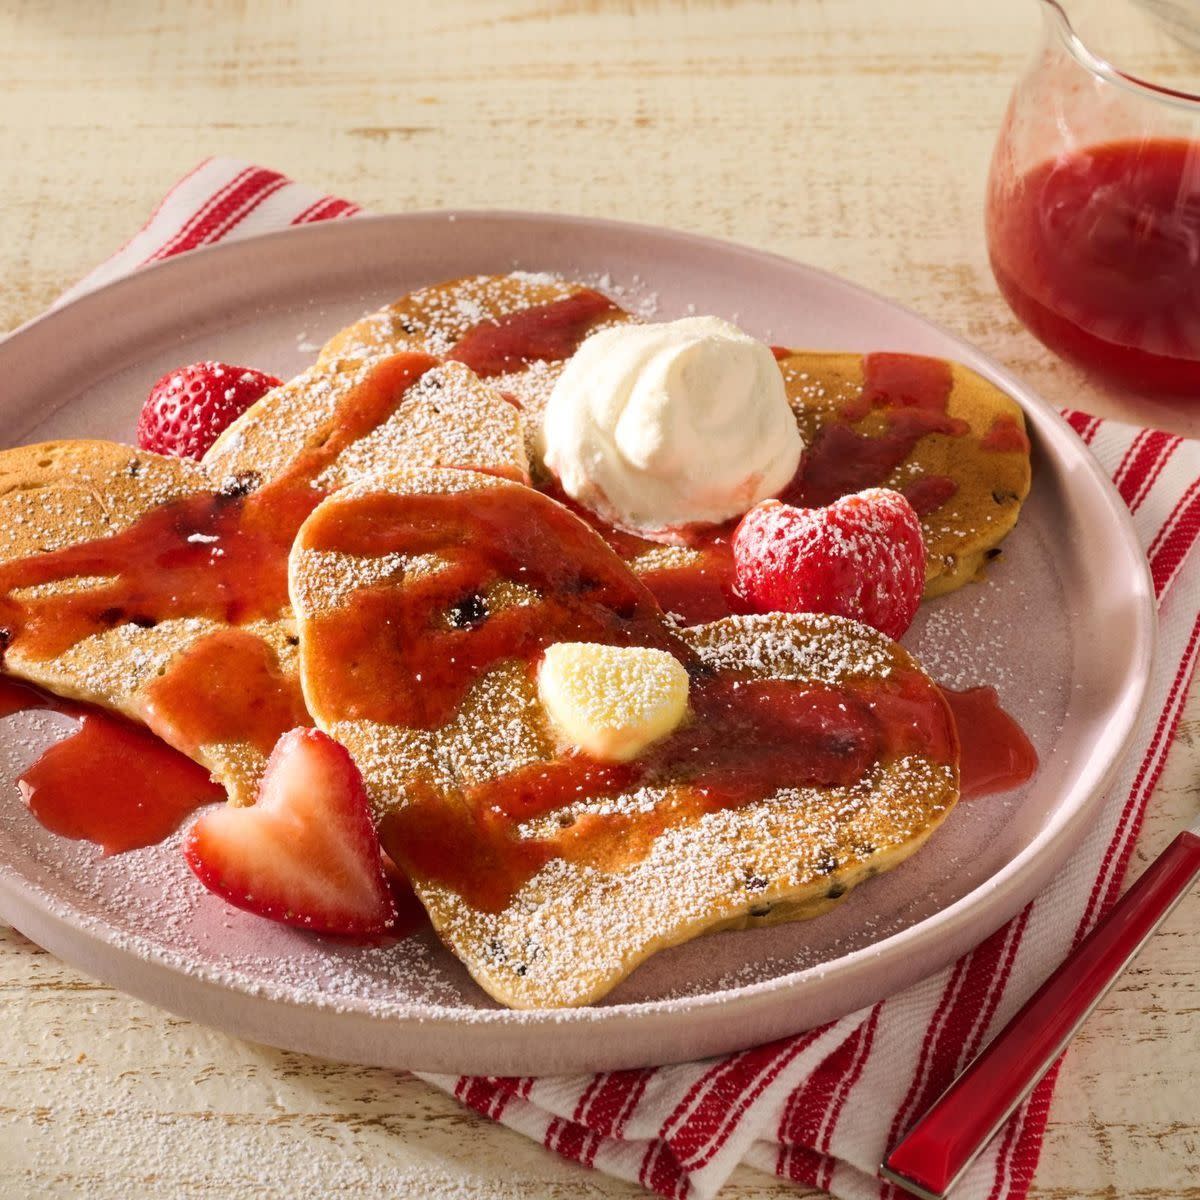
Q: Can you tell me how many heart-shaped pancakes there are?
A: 3